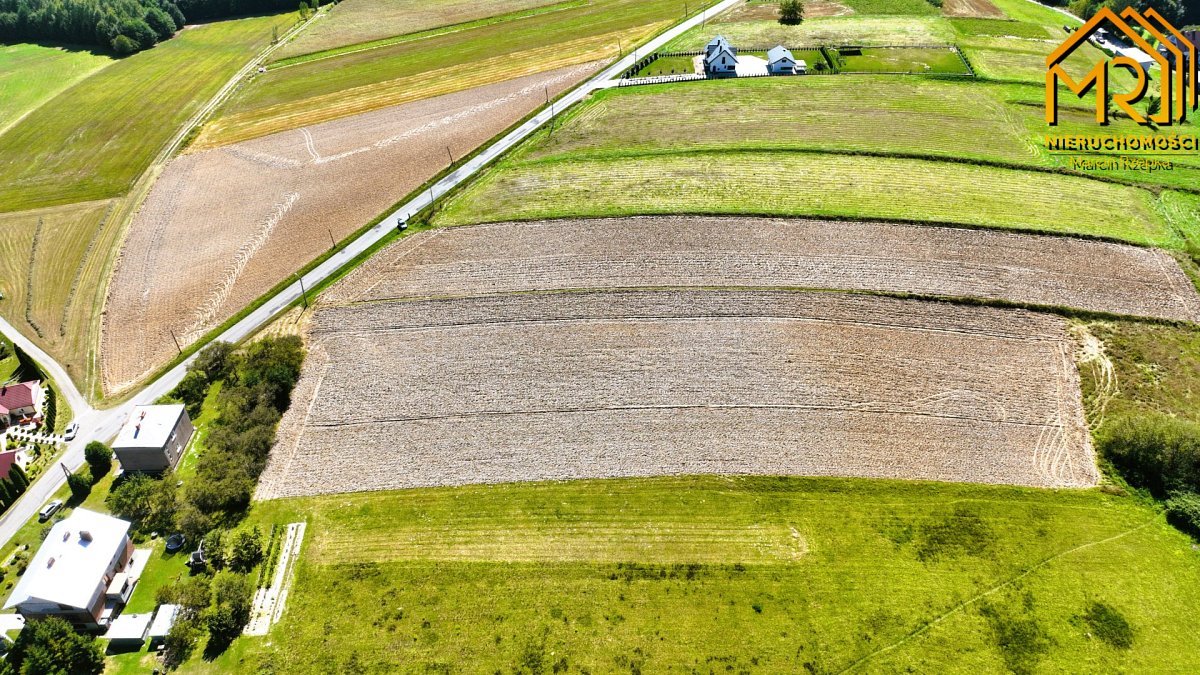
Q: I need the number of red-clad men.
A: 0